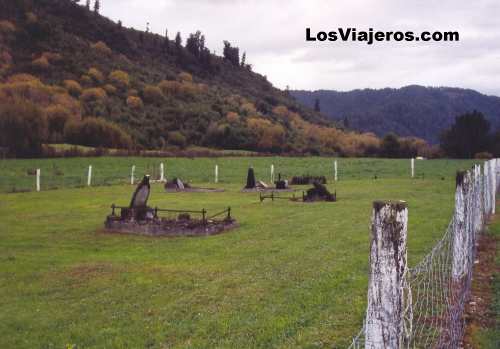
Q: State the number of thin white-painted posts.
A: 8